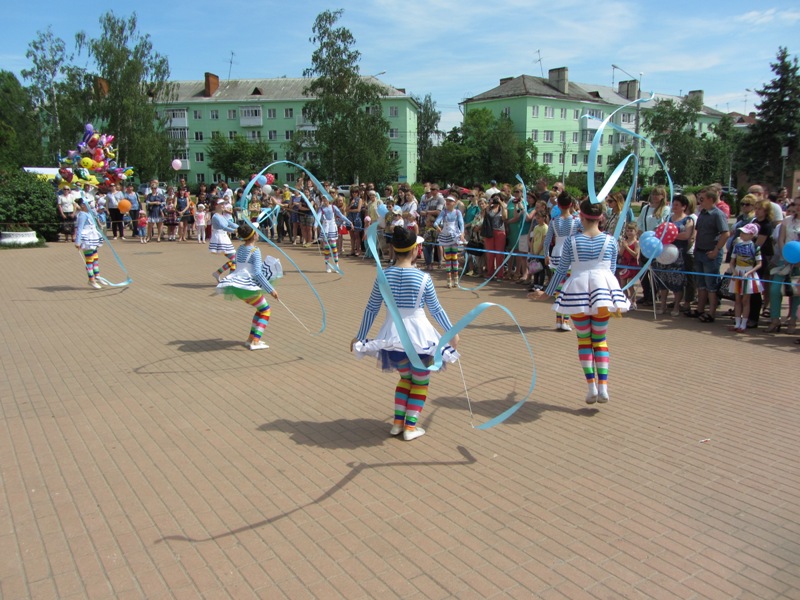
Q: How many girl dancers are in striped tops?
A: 8